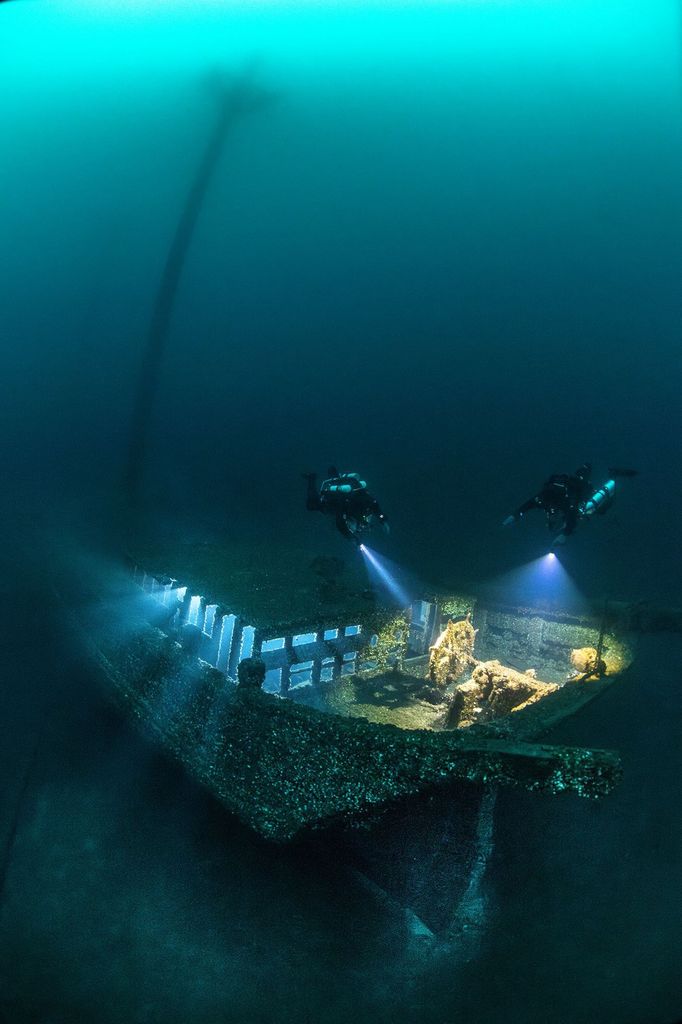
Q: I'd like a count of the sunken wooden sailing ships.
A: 1